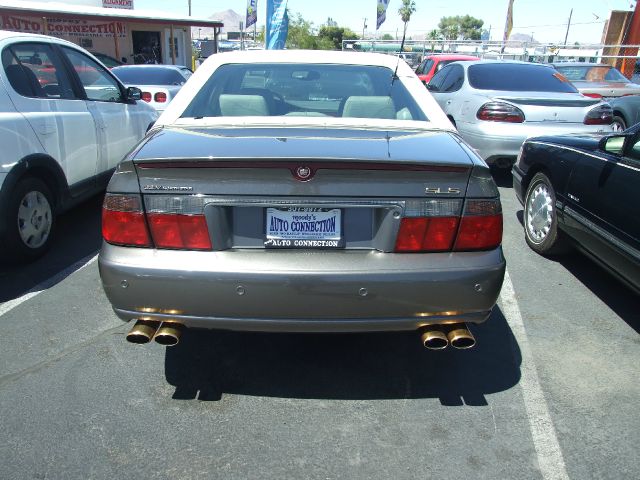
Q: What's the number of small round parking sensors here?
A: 4